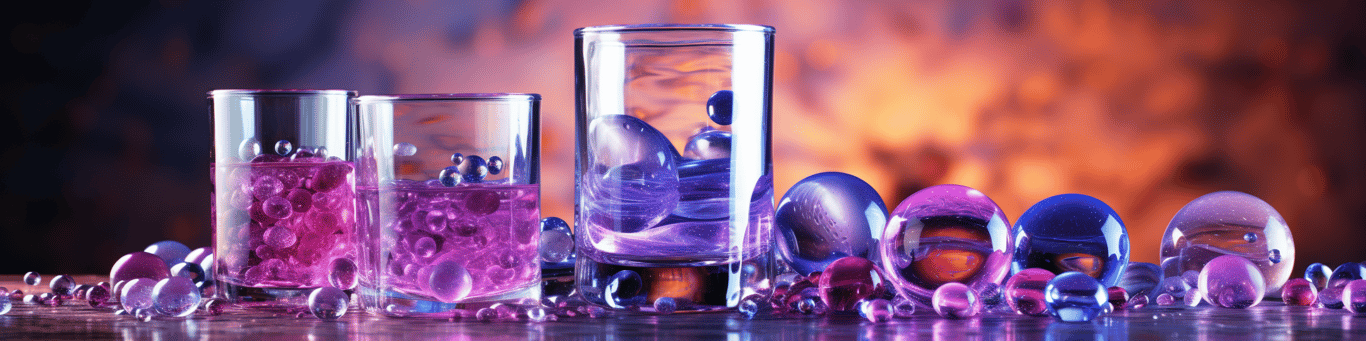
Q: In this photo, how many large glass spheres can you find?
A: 4